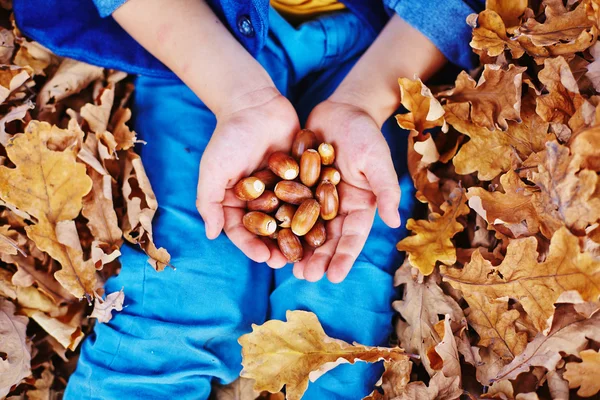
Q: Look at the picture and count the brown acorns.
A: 15